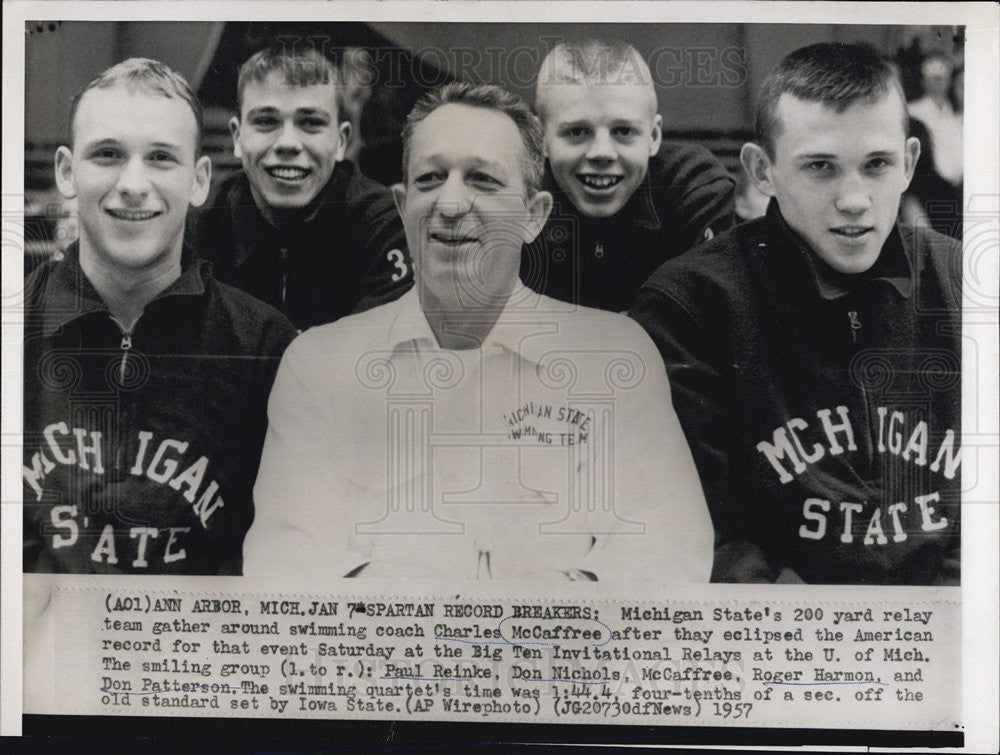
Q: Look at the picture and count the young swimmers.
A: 4